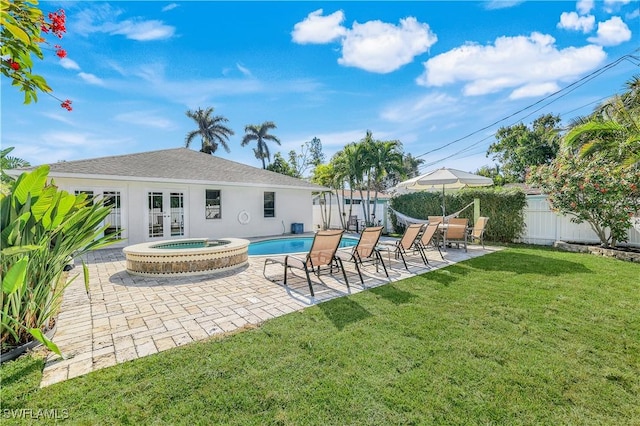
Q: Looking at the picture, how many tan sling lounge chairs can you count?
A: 4